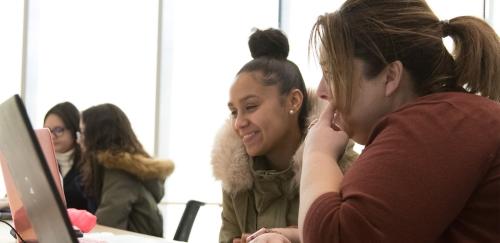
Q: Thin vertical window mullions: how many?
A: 4